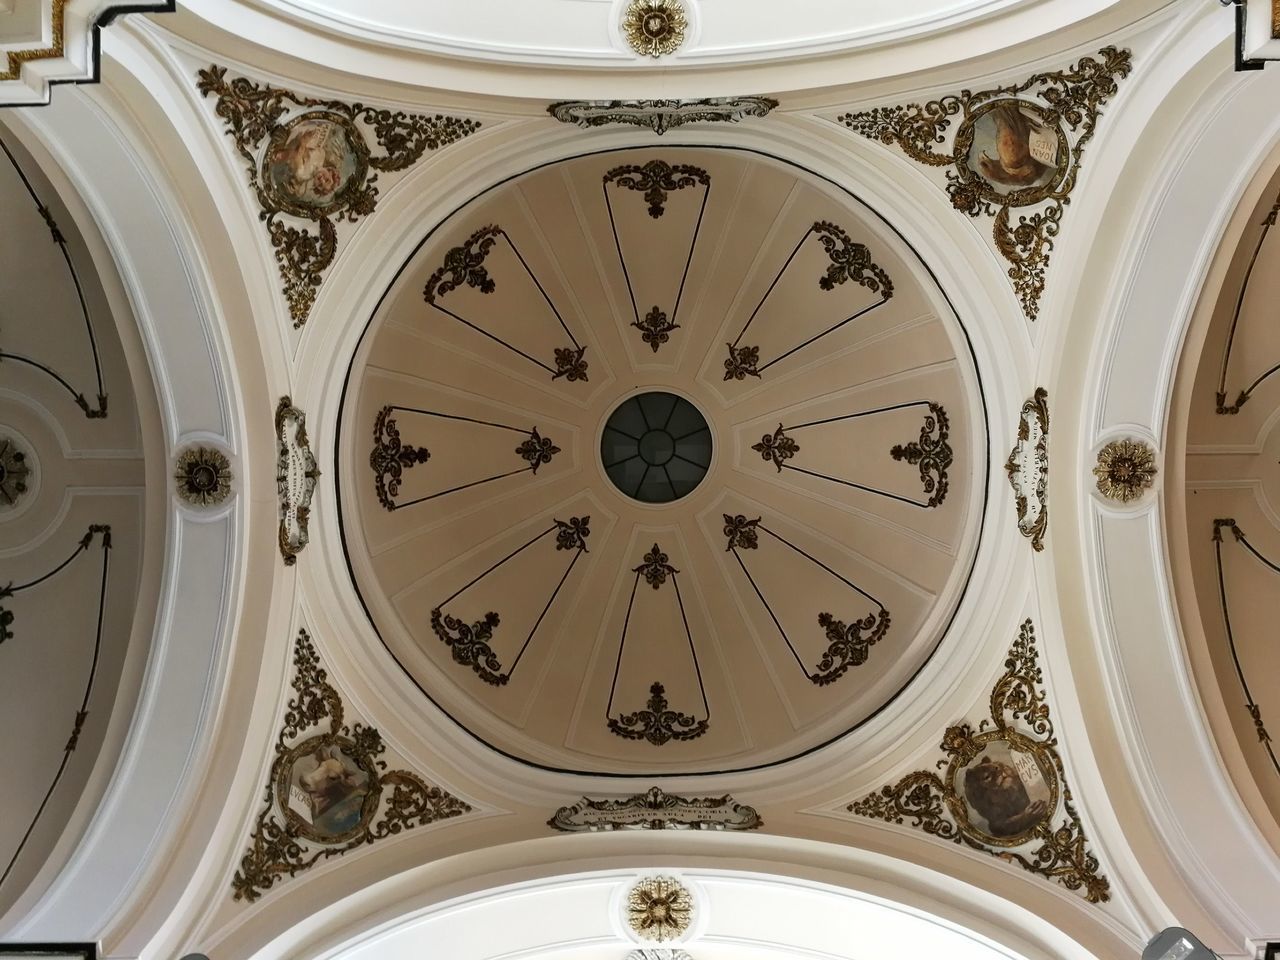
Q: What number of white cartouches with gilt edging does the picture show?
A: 4